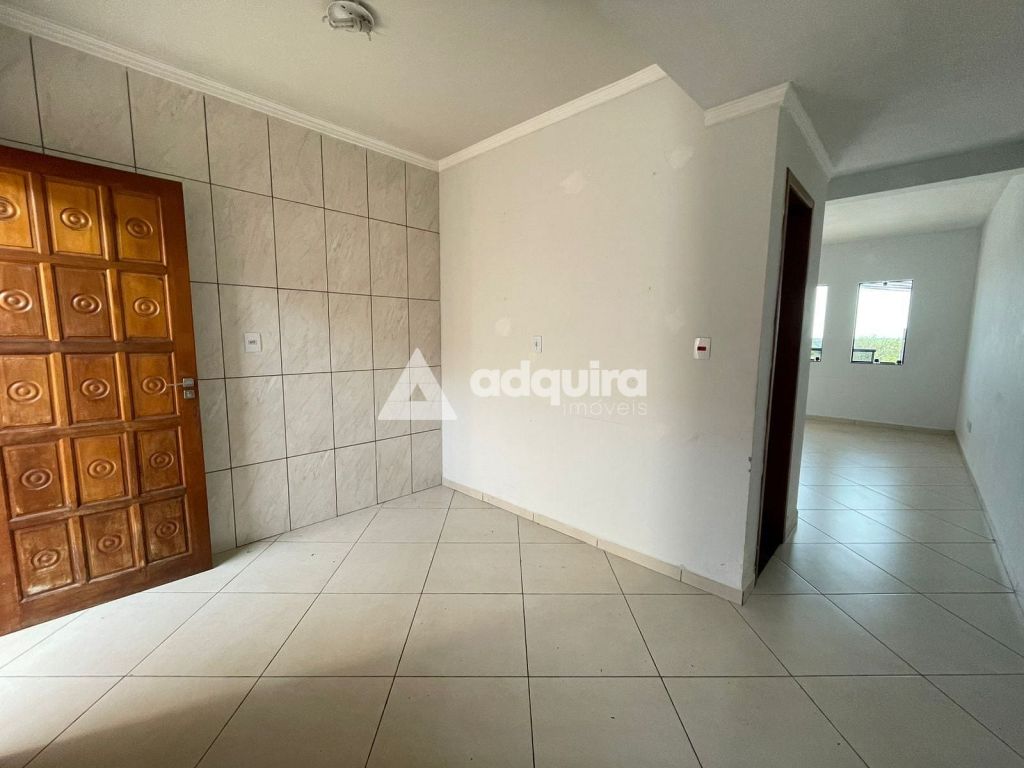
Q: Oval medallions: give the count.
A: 15